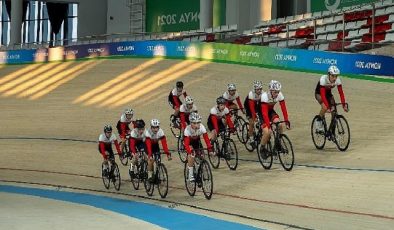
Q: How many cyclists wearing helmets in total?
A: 12